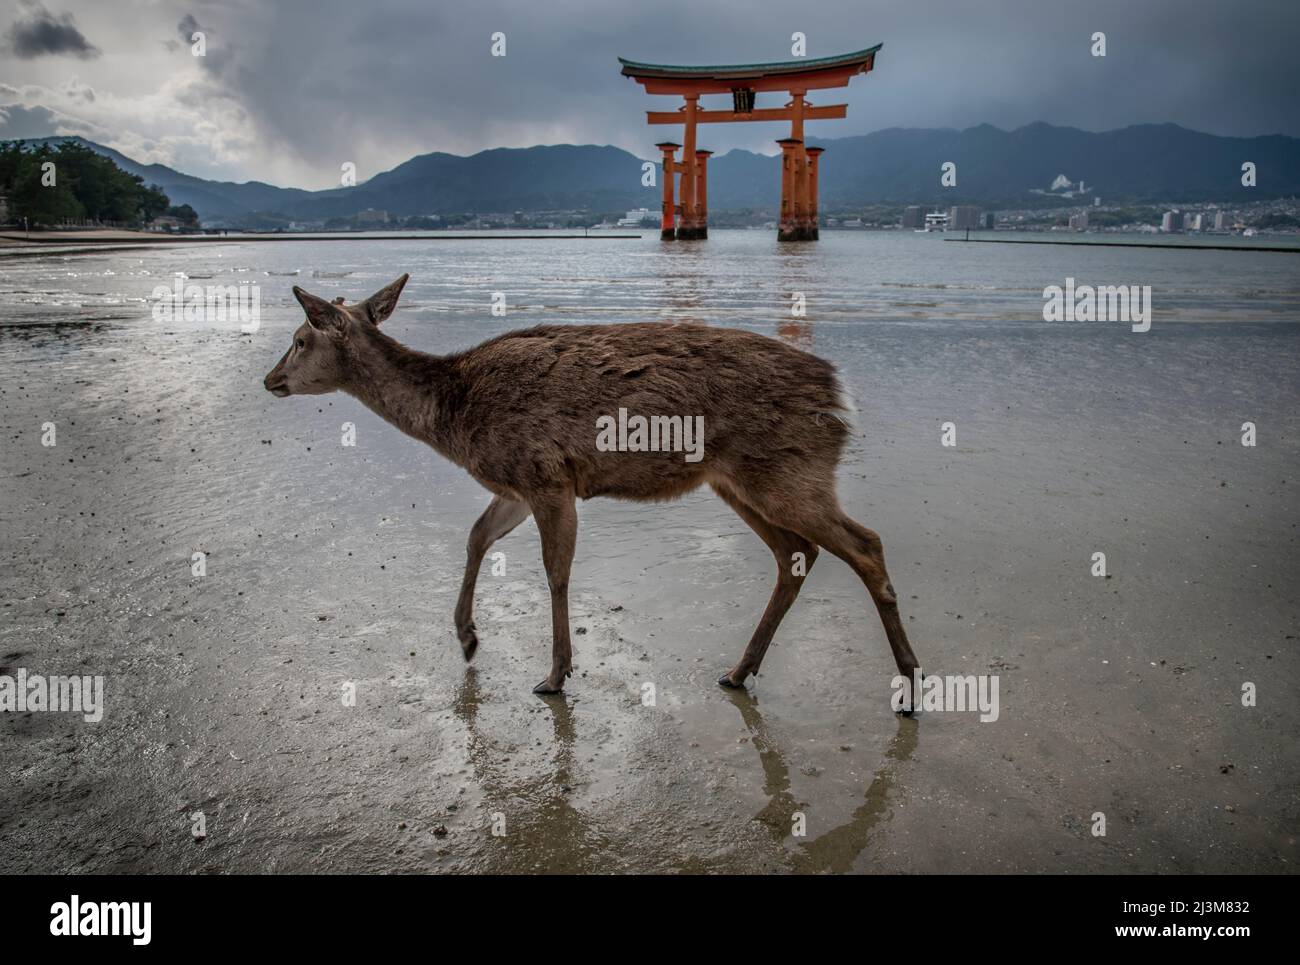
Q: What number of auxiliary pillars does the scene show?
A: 4